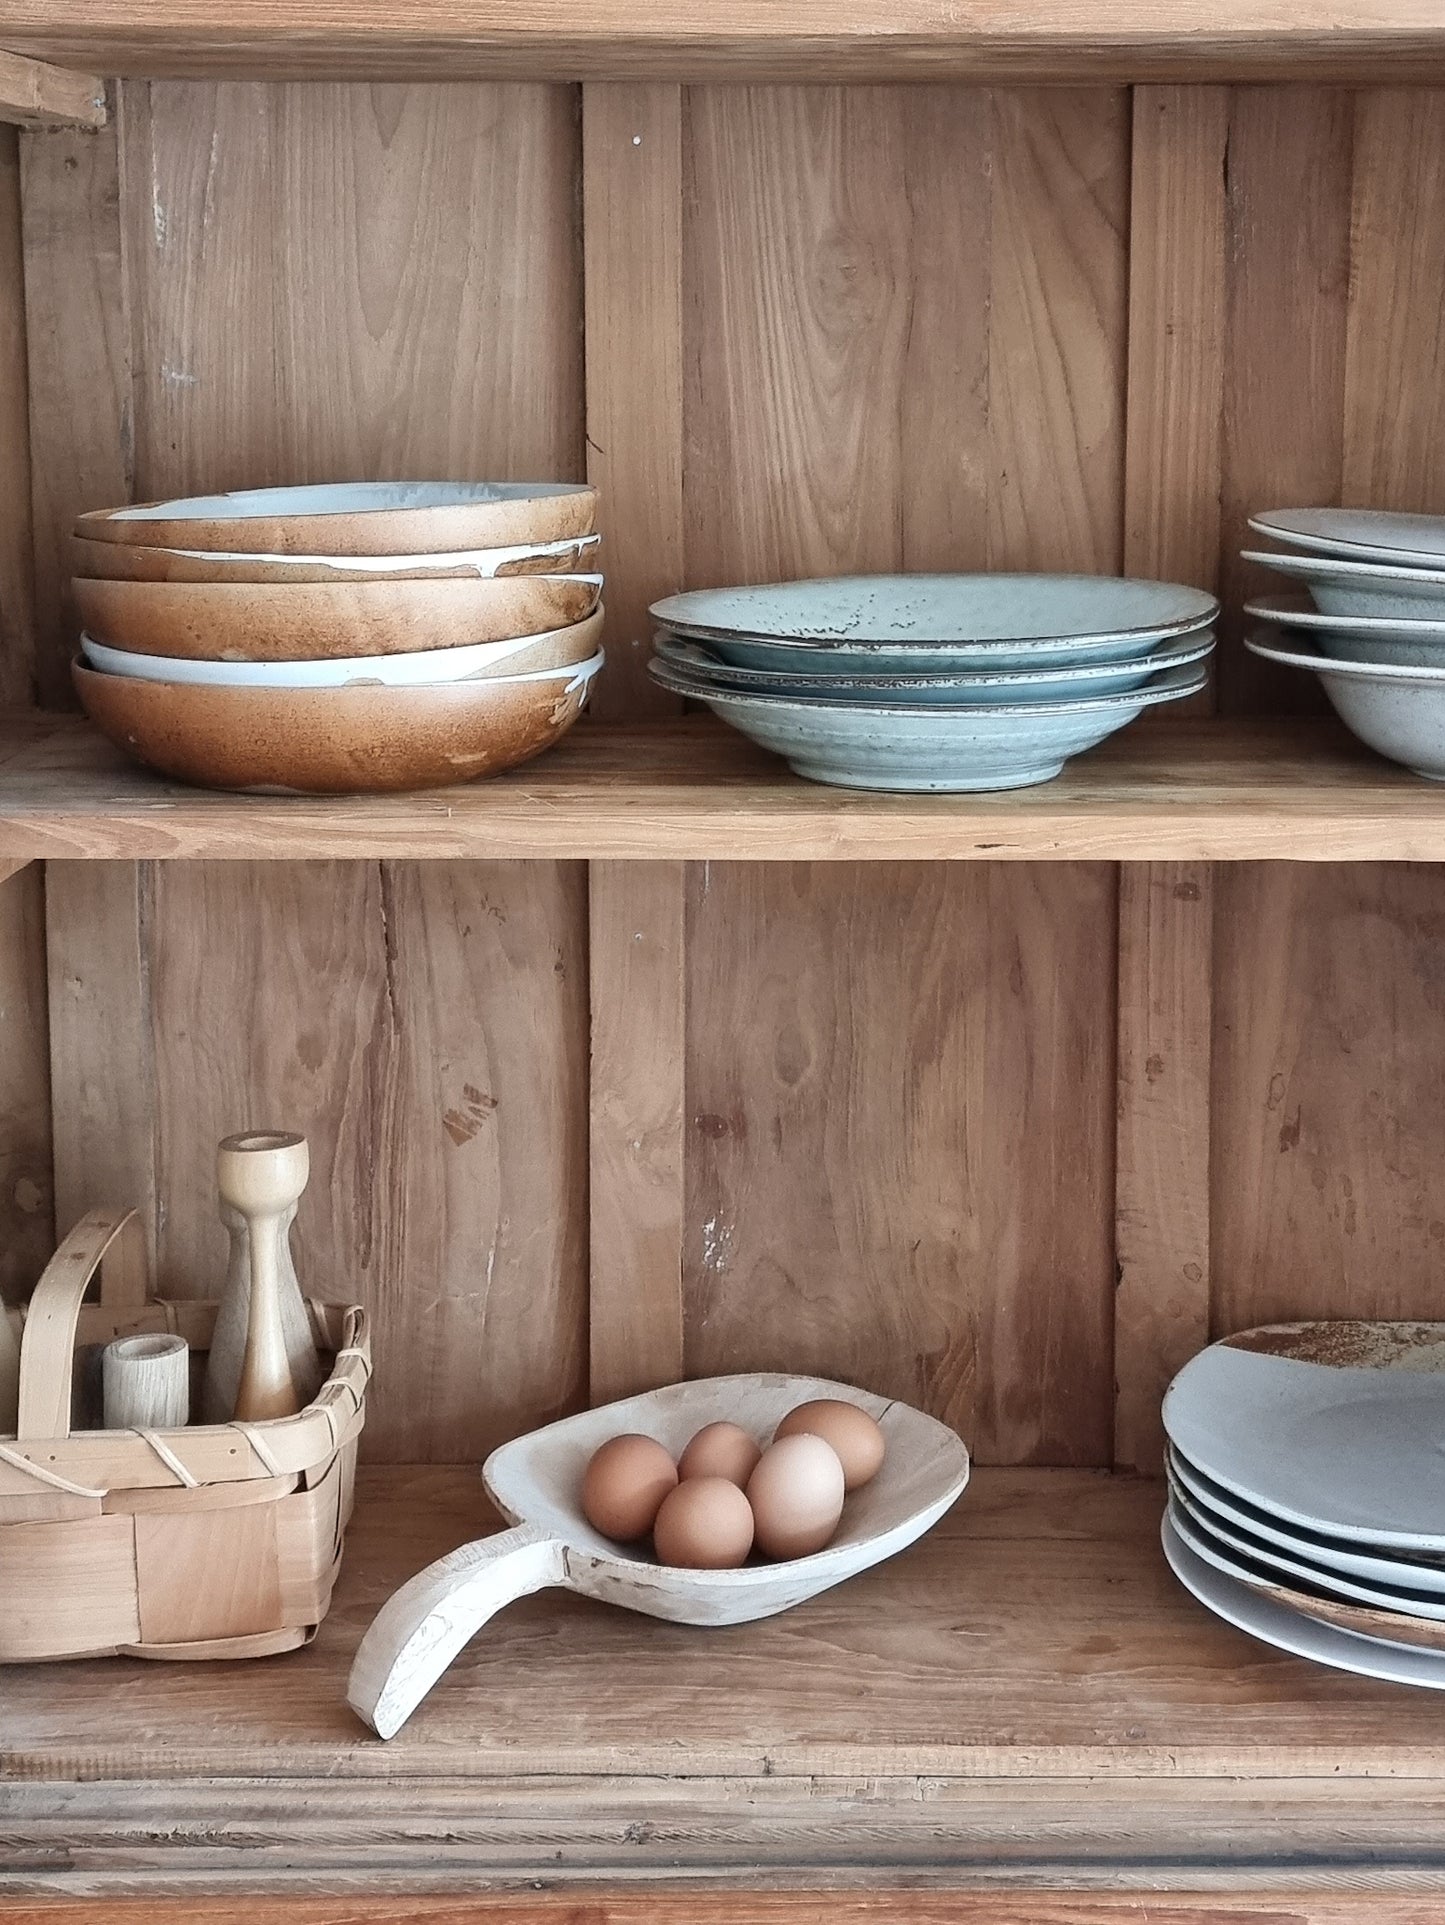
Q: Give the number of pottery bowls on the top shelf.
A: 12